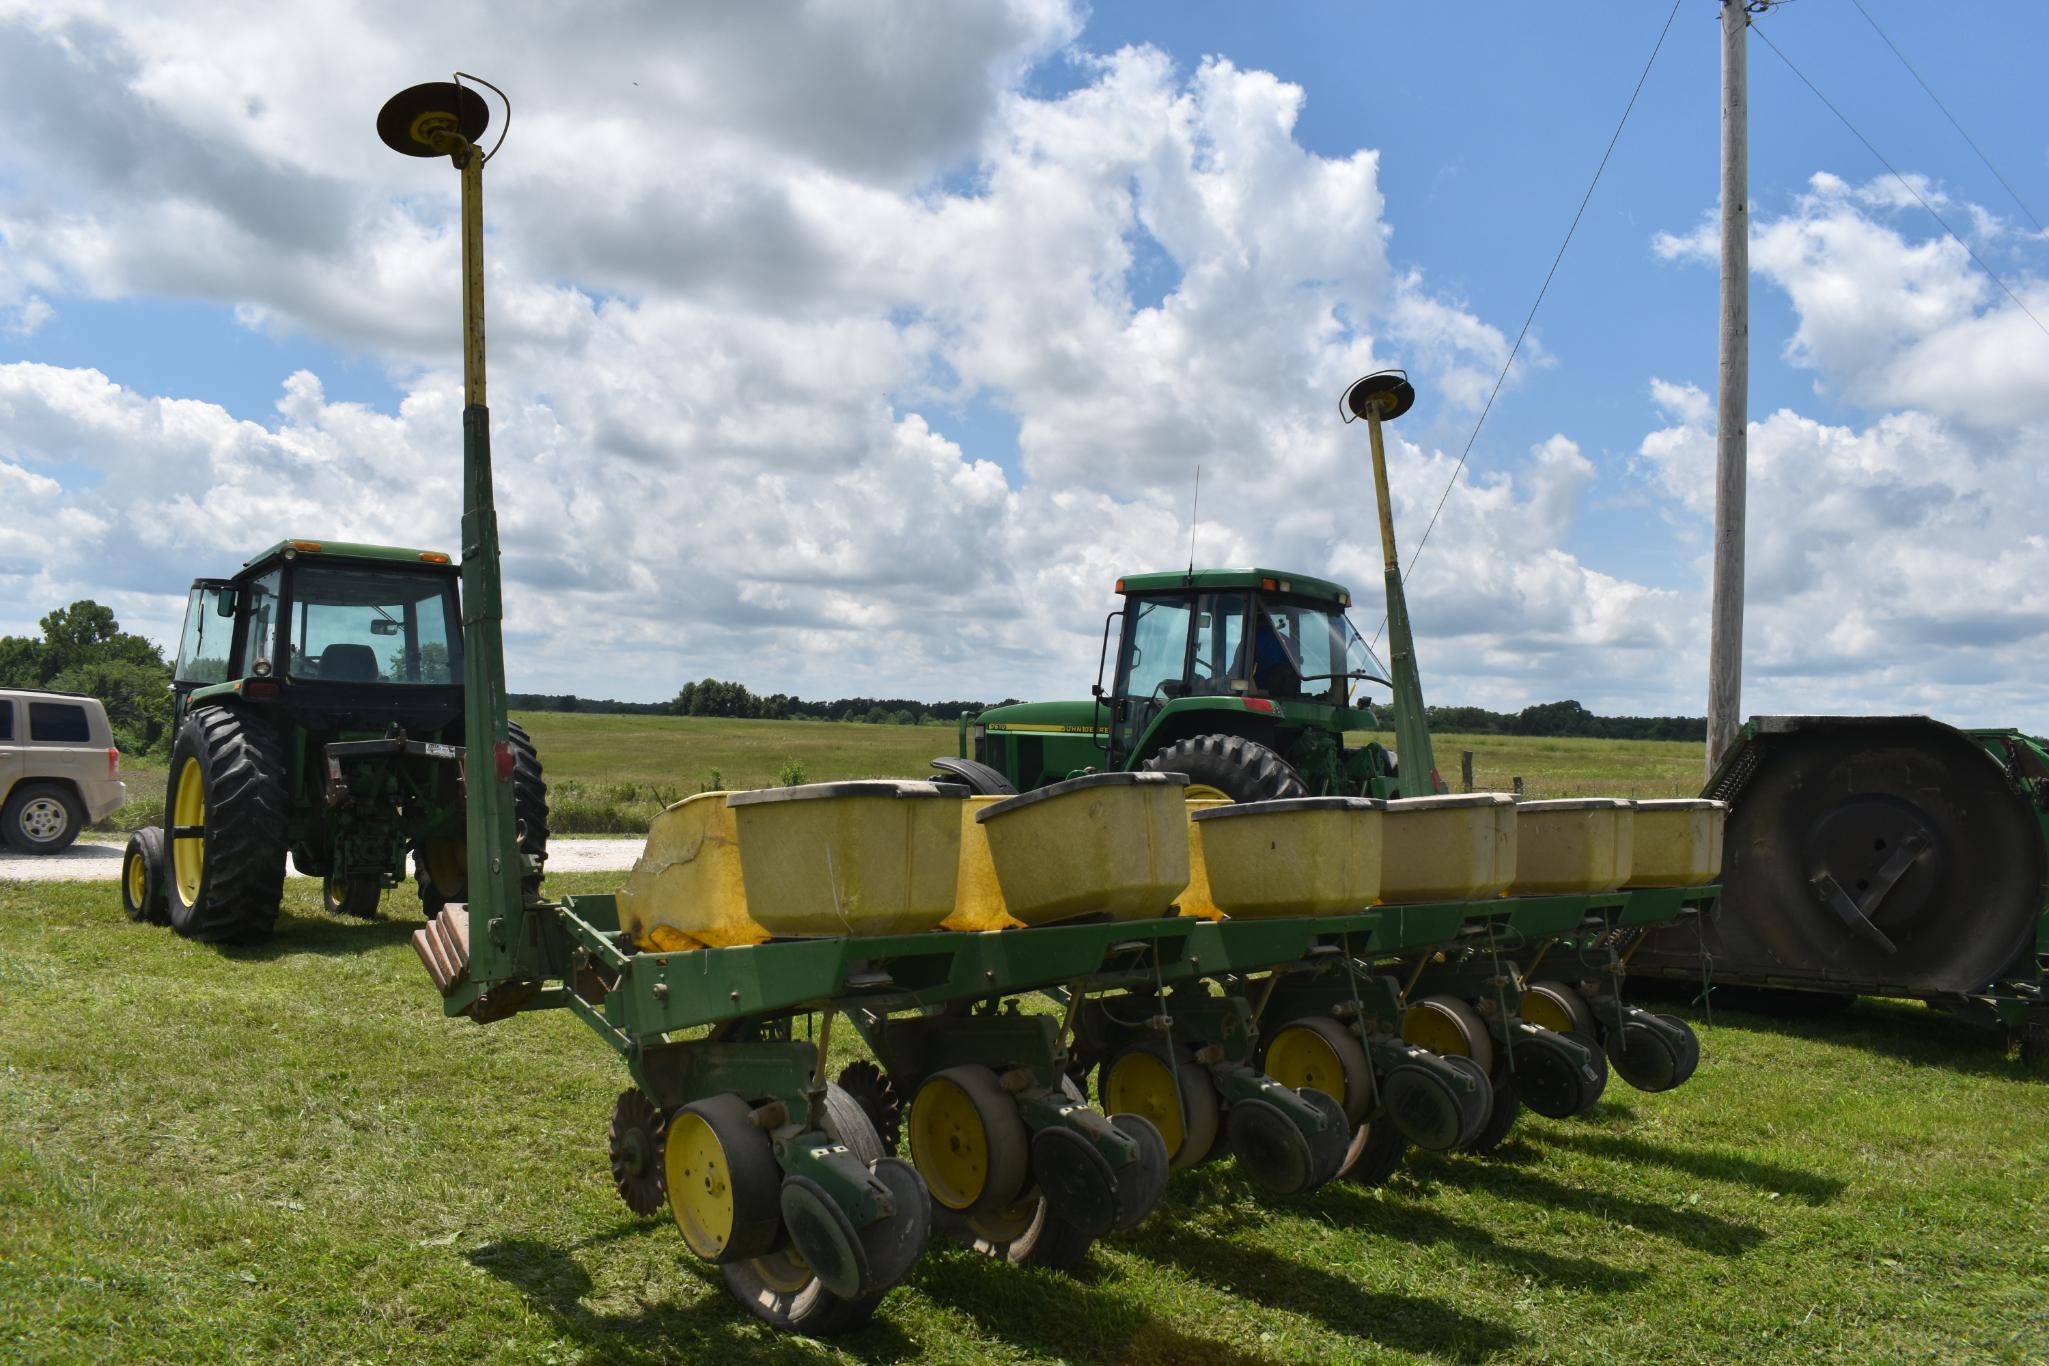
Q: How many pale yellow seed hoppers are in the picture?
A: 6